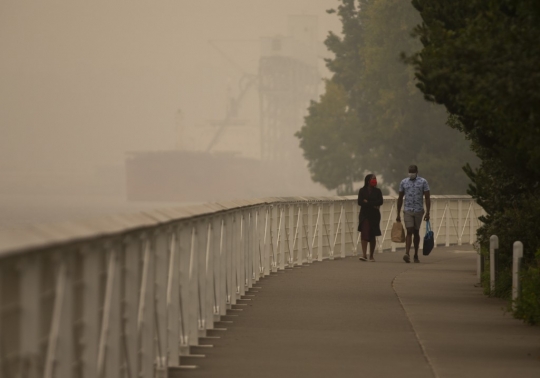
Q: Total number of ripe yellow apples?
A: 0